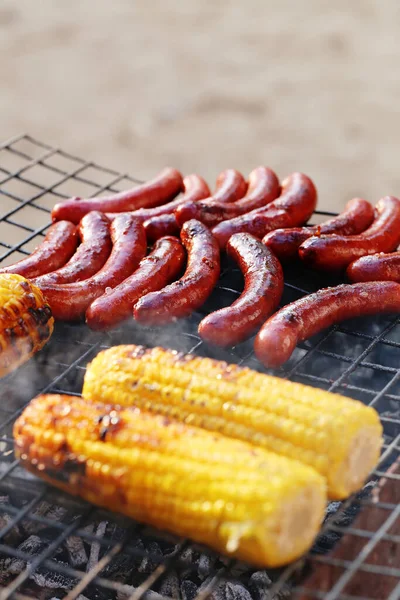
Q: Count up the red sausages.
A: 15